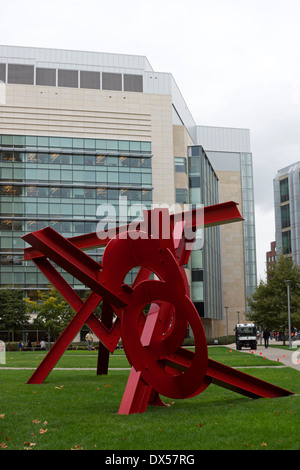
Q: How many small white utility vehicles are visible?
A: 1